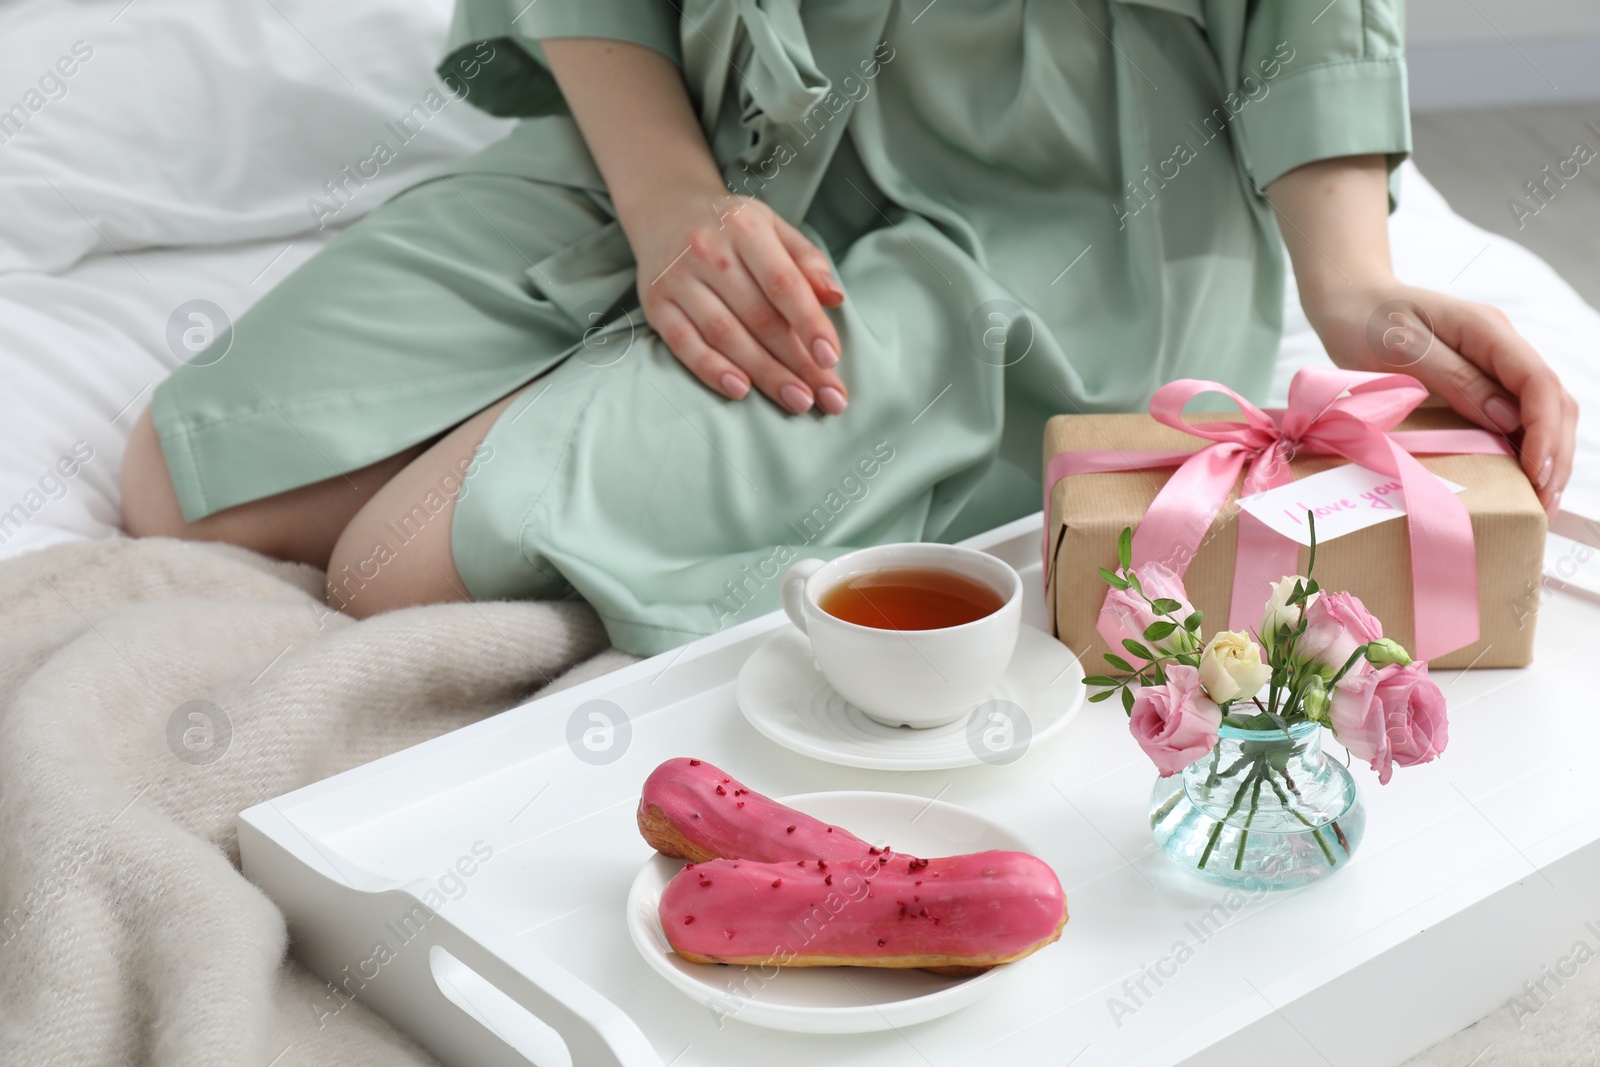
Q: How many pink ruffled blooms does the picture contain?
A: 4